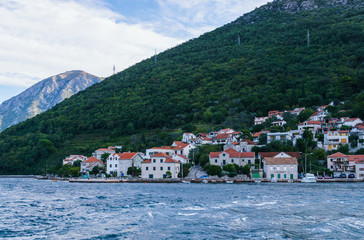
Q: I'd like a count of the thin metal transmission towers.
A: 4